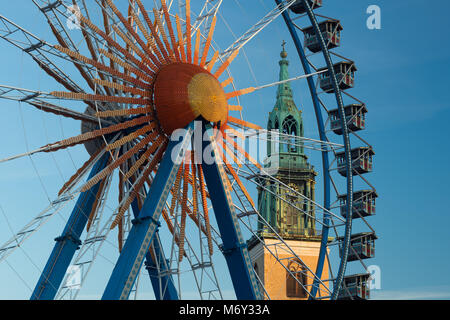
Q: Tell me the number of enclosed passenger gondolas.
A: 8